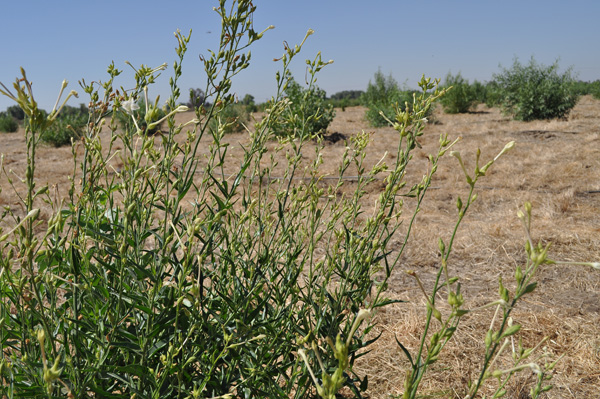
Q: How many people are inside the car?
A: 0